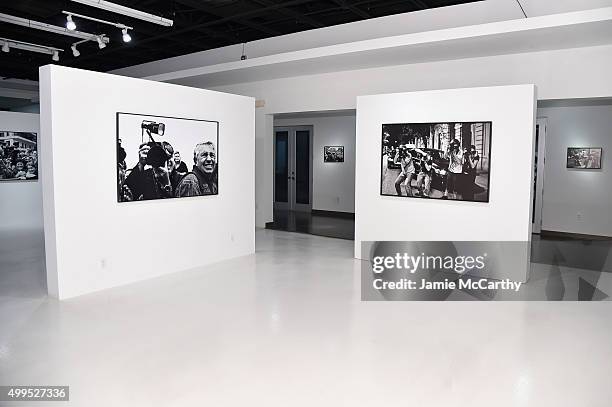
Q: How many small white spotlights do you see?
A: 6